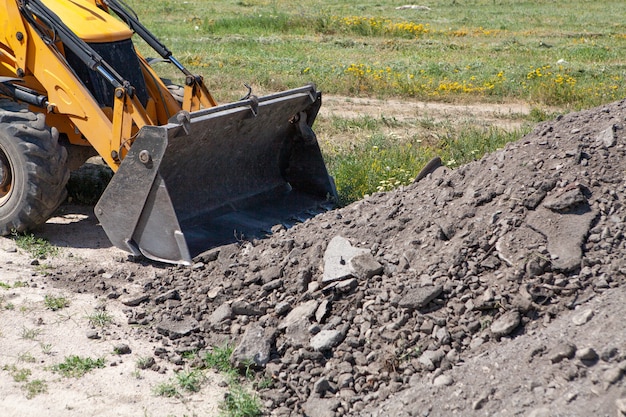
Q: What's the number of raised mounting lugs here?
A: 3